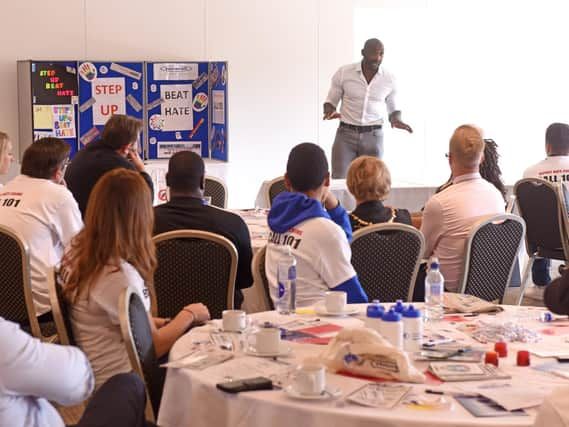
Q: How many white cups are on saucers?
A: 3